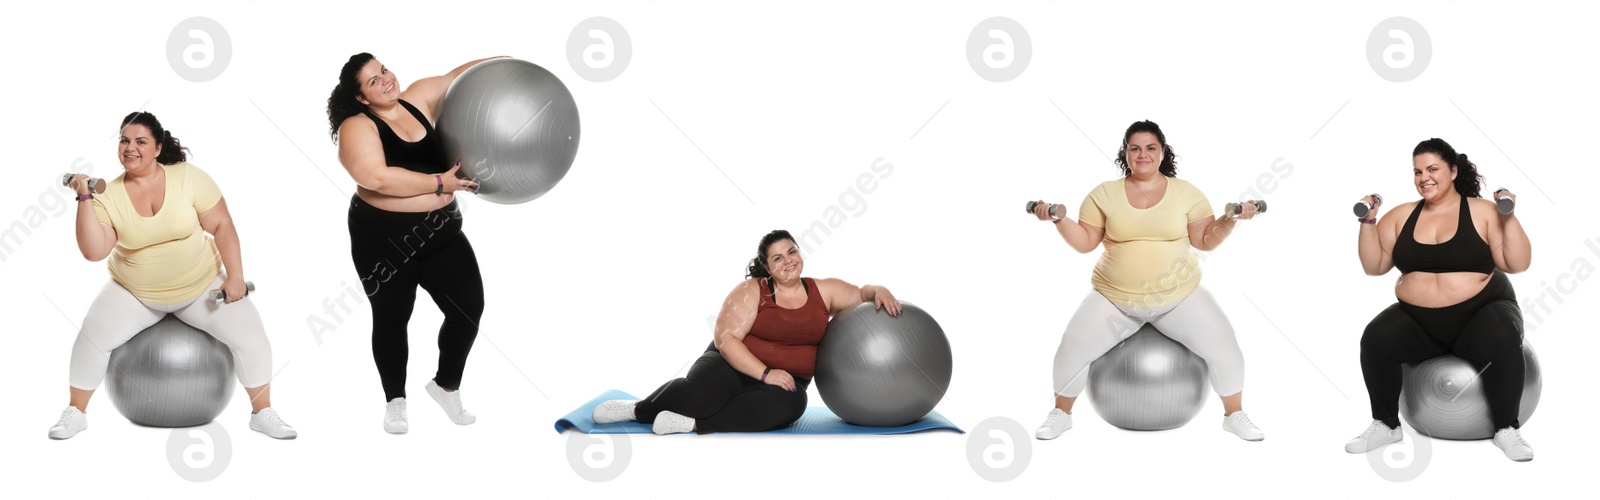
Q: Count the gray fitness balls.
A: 5